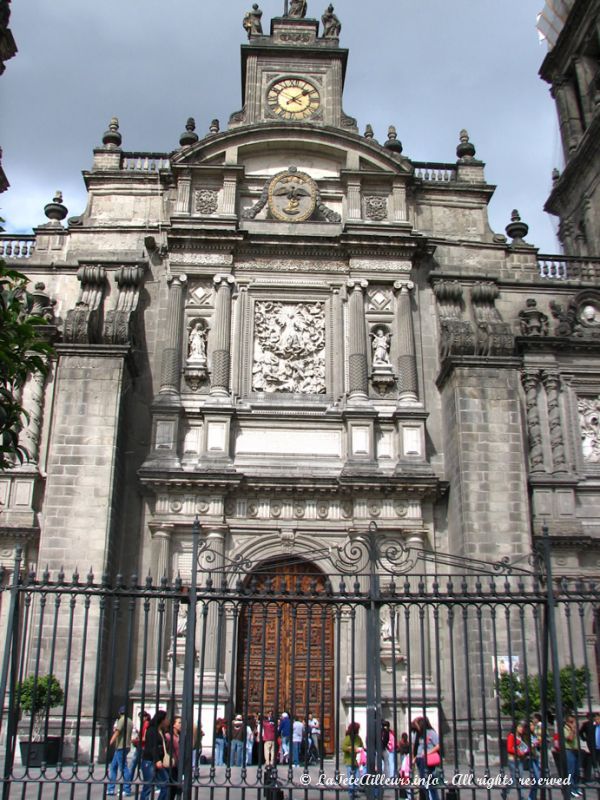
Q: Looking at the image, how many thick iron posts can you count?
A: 4